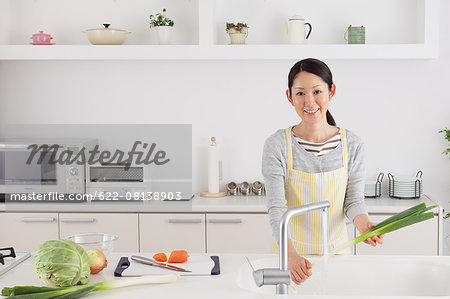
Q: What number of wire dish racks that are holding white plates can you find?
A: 2